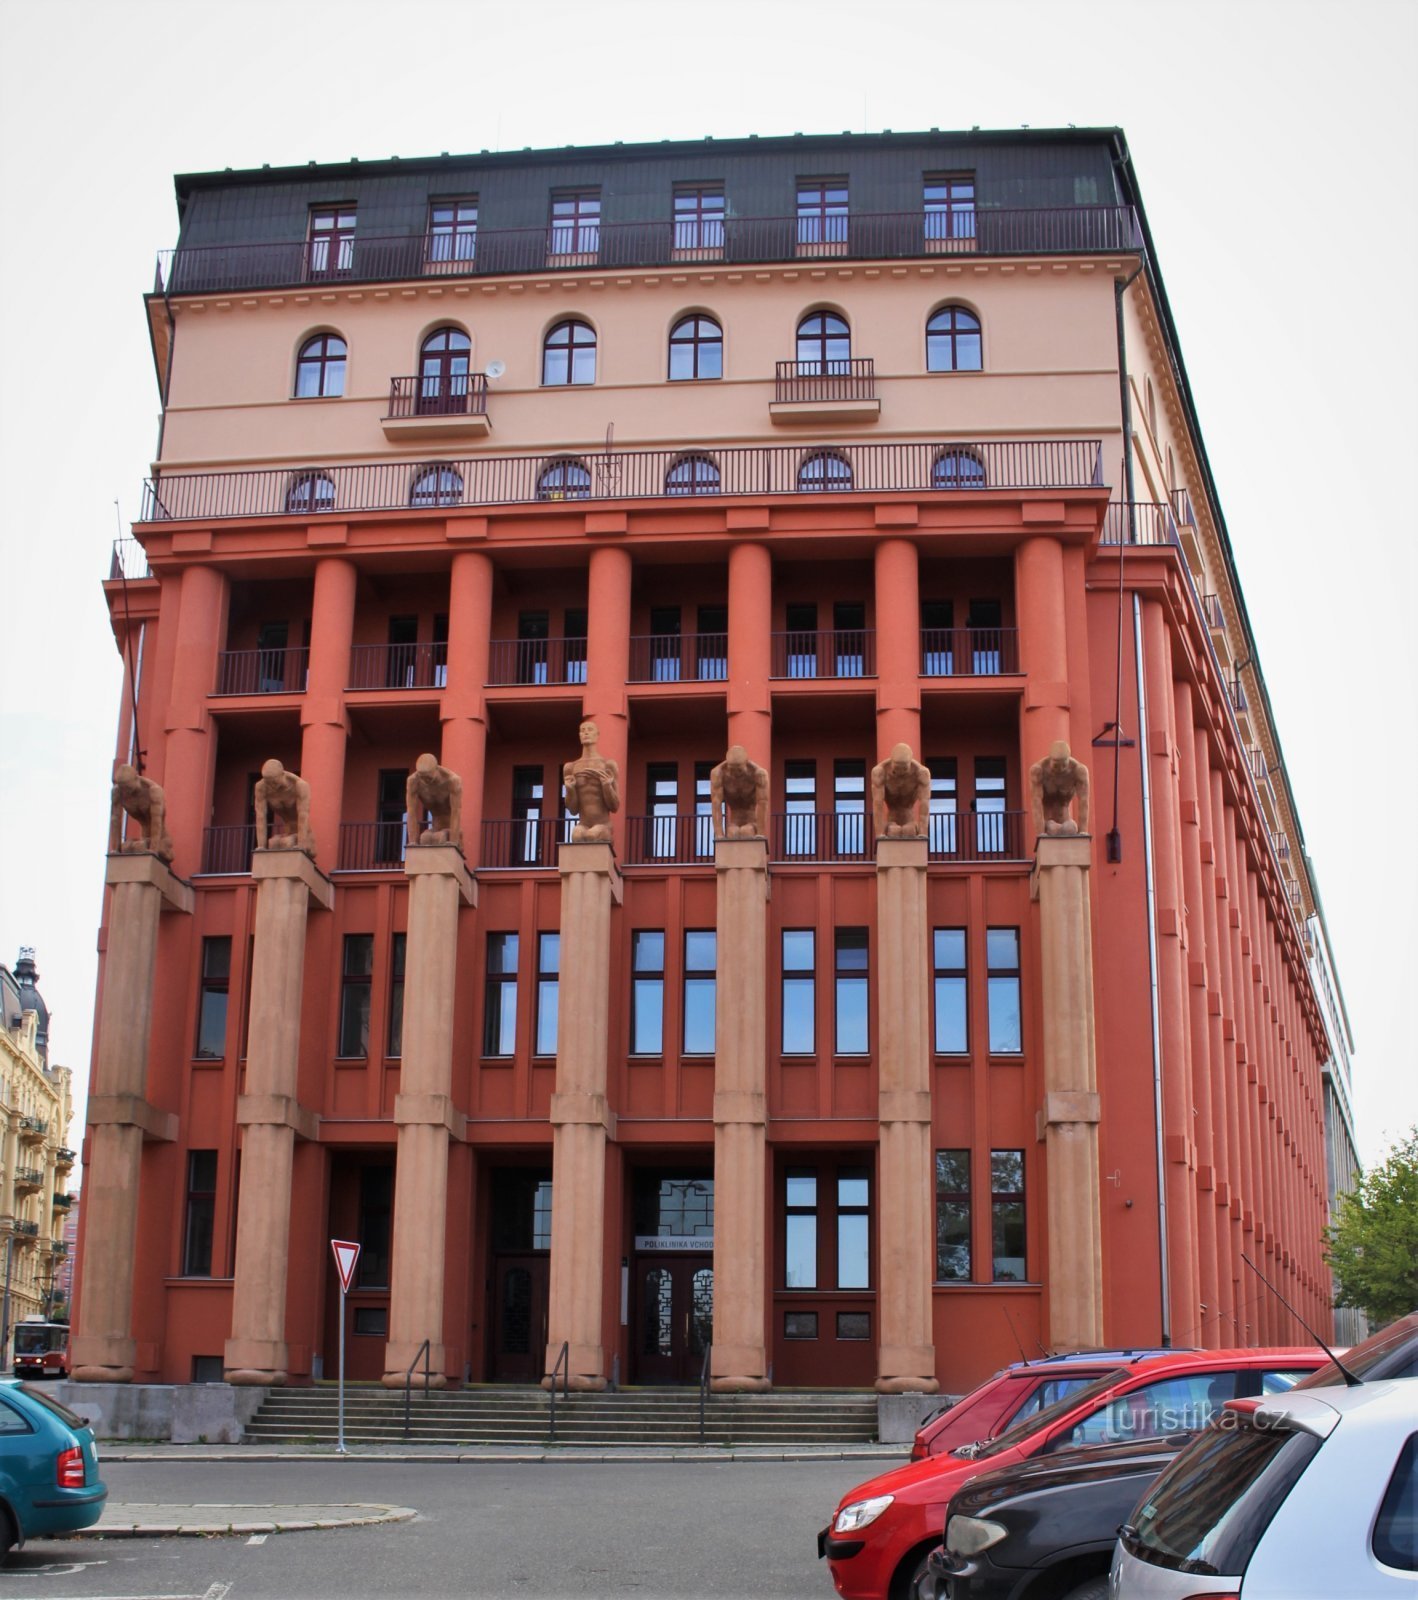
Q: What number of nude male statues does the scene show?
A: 7